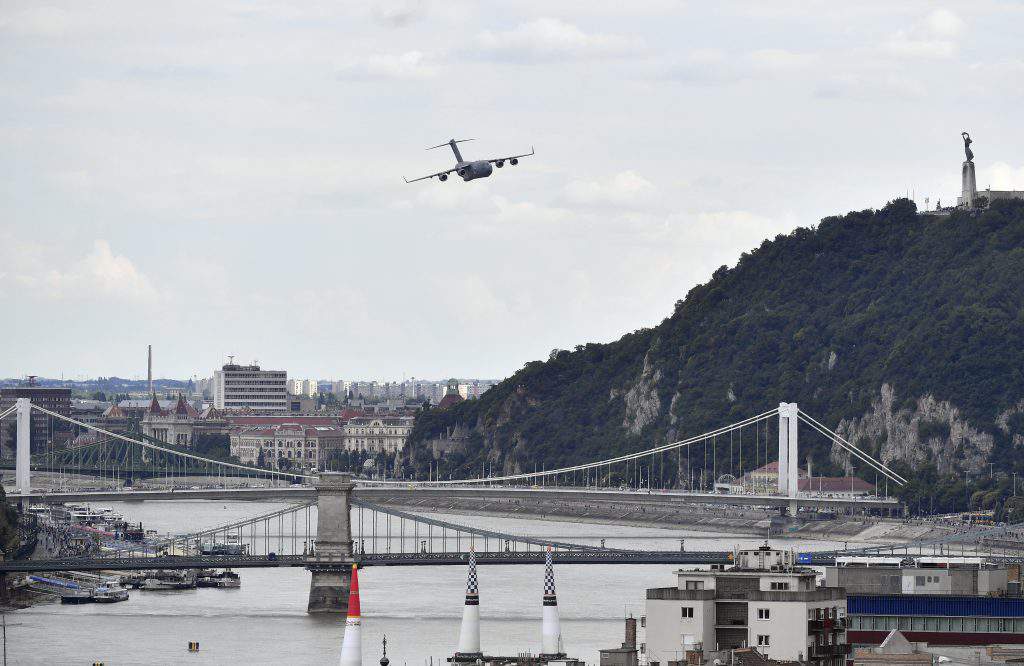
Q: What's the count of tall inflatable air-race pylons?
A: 3